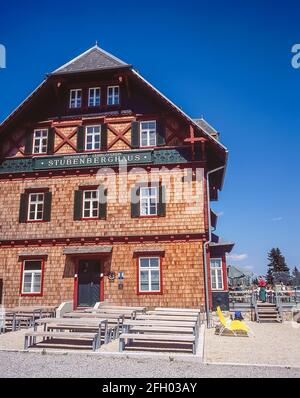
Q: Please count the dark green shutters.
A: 12